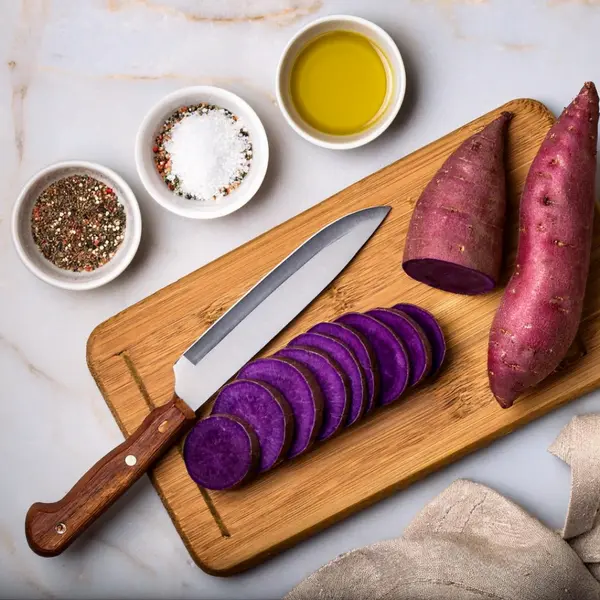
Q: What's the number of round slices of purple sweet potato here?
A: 9